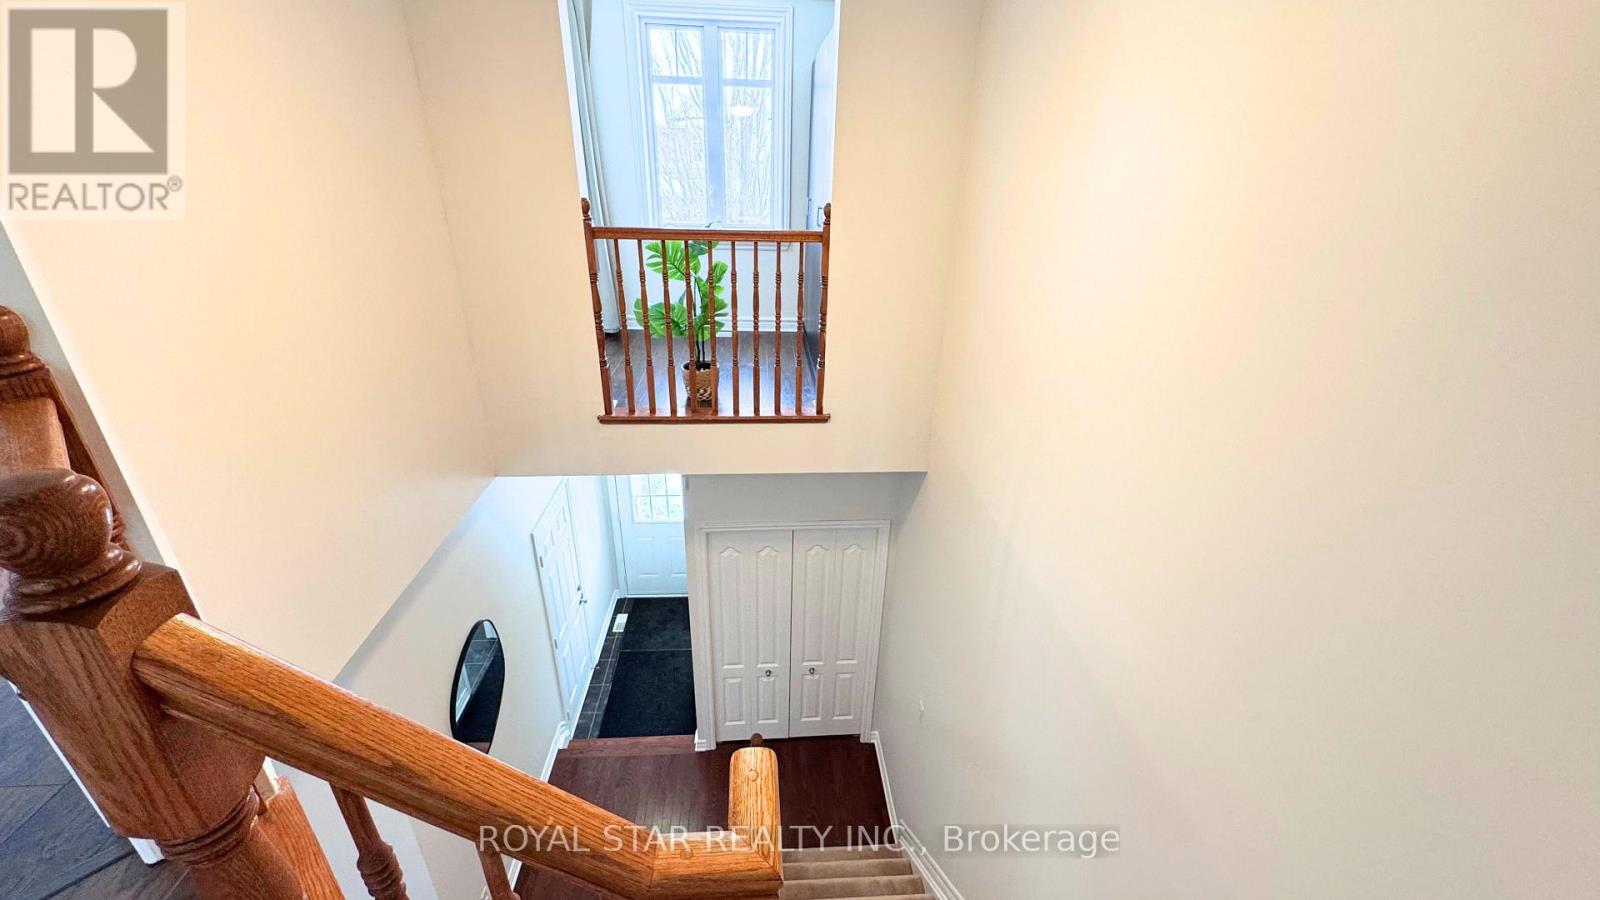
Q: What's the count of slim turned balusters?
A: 11